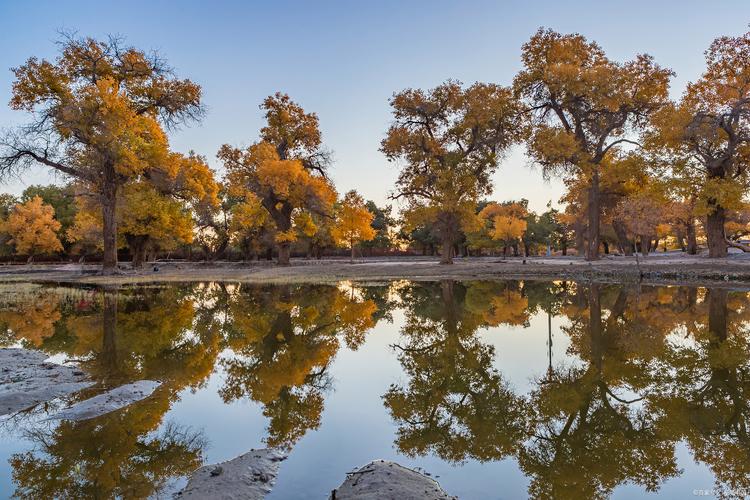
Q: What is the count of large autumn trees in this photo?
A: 5